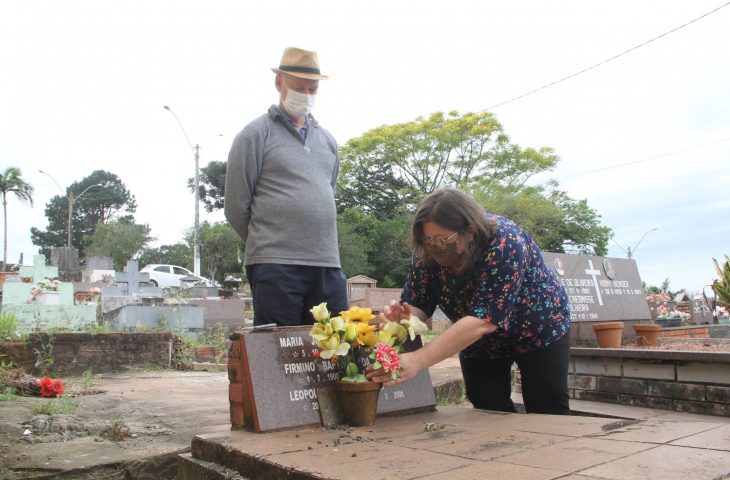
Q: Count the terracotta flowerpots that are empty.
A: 2